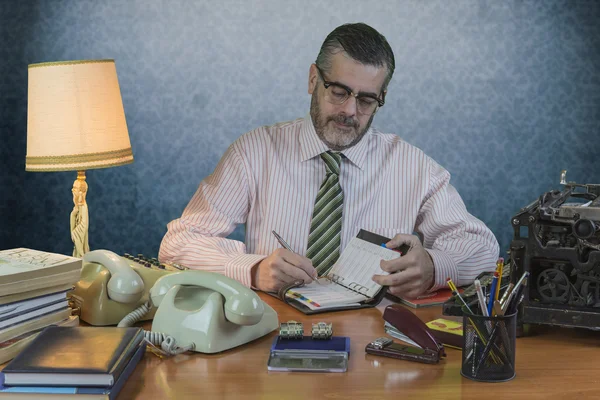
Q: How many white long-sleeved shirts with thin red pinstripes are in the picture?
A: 1